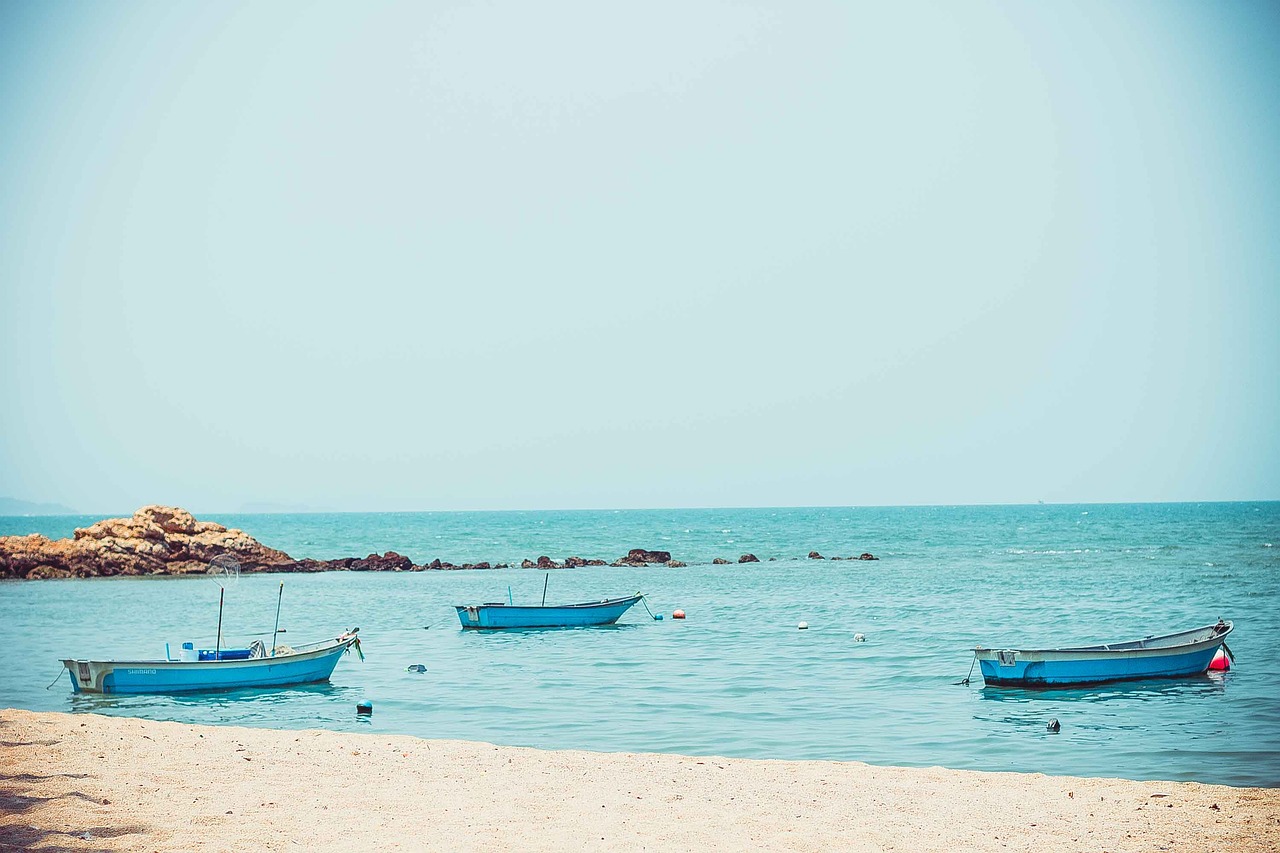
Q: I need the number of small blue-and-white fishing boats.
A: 3